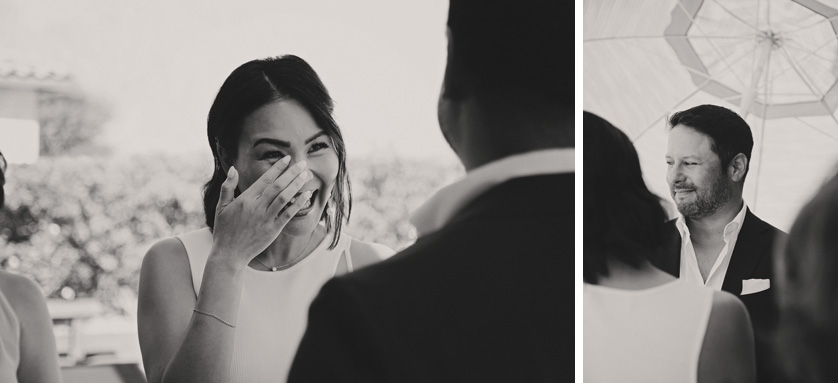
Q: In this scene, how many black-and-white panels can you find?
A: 2